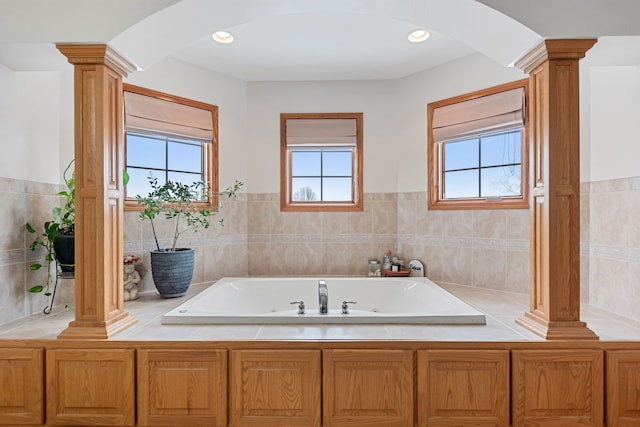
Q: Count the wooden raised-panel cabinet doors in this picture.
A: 8